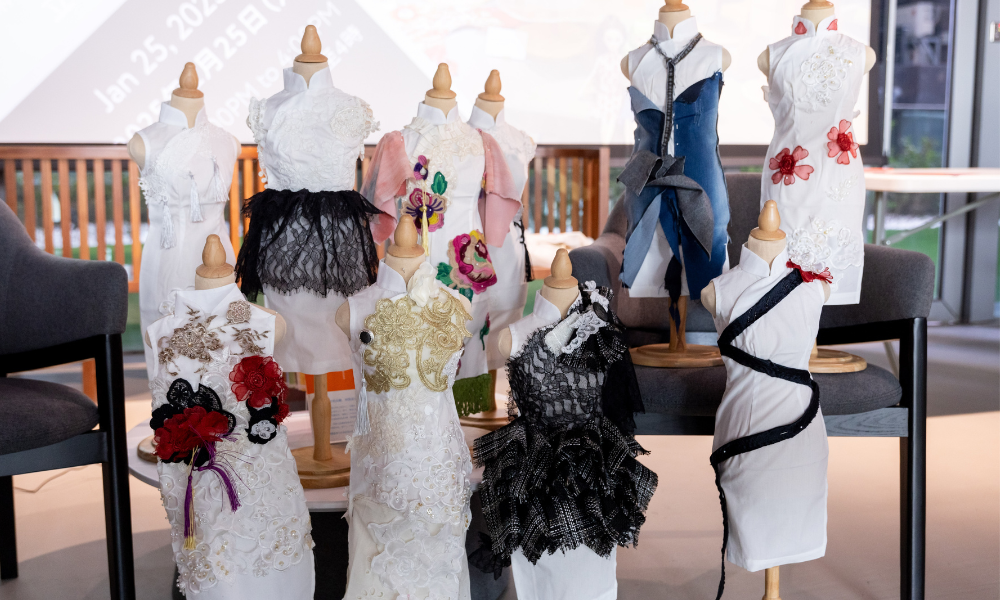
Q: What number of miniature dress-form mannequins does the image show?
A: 10